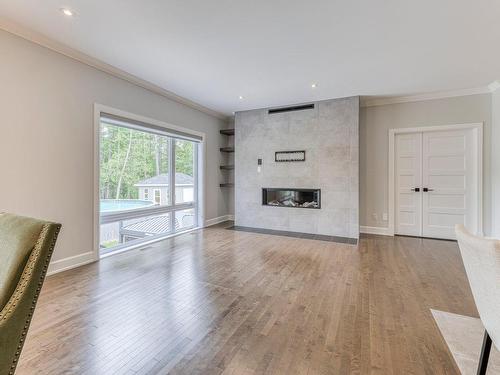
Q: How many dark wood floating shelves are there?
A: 4